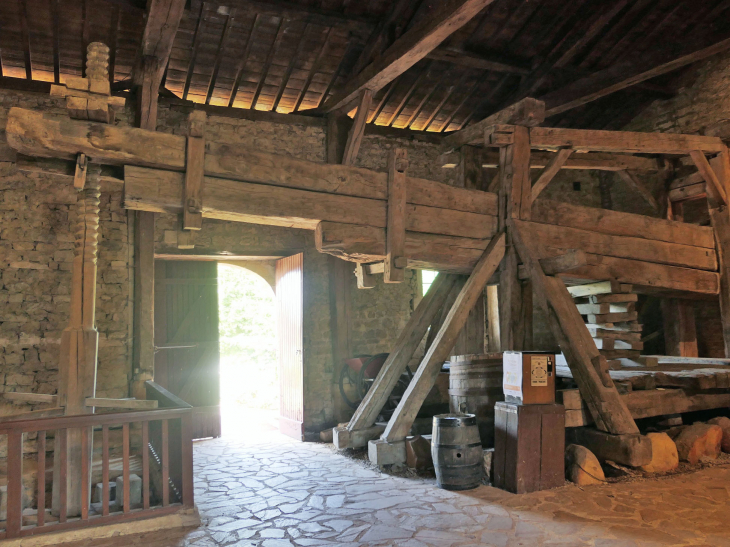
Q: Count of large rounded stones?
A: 4